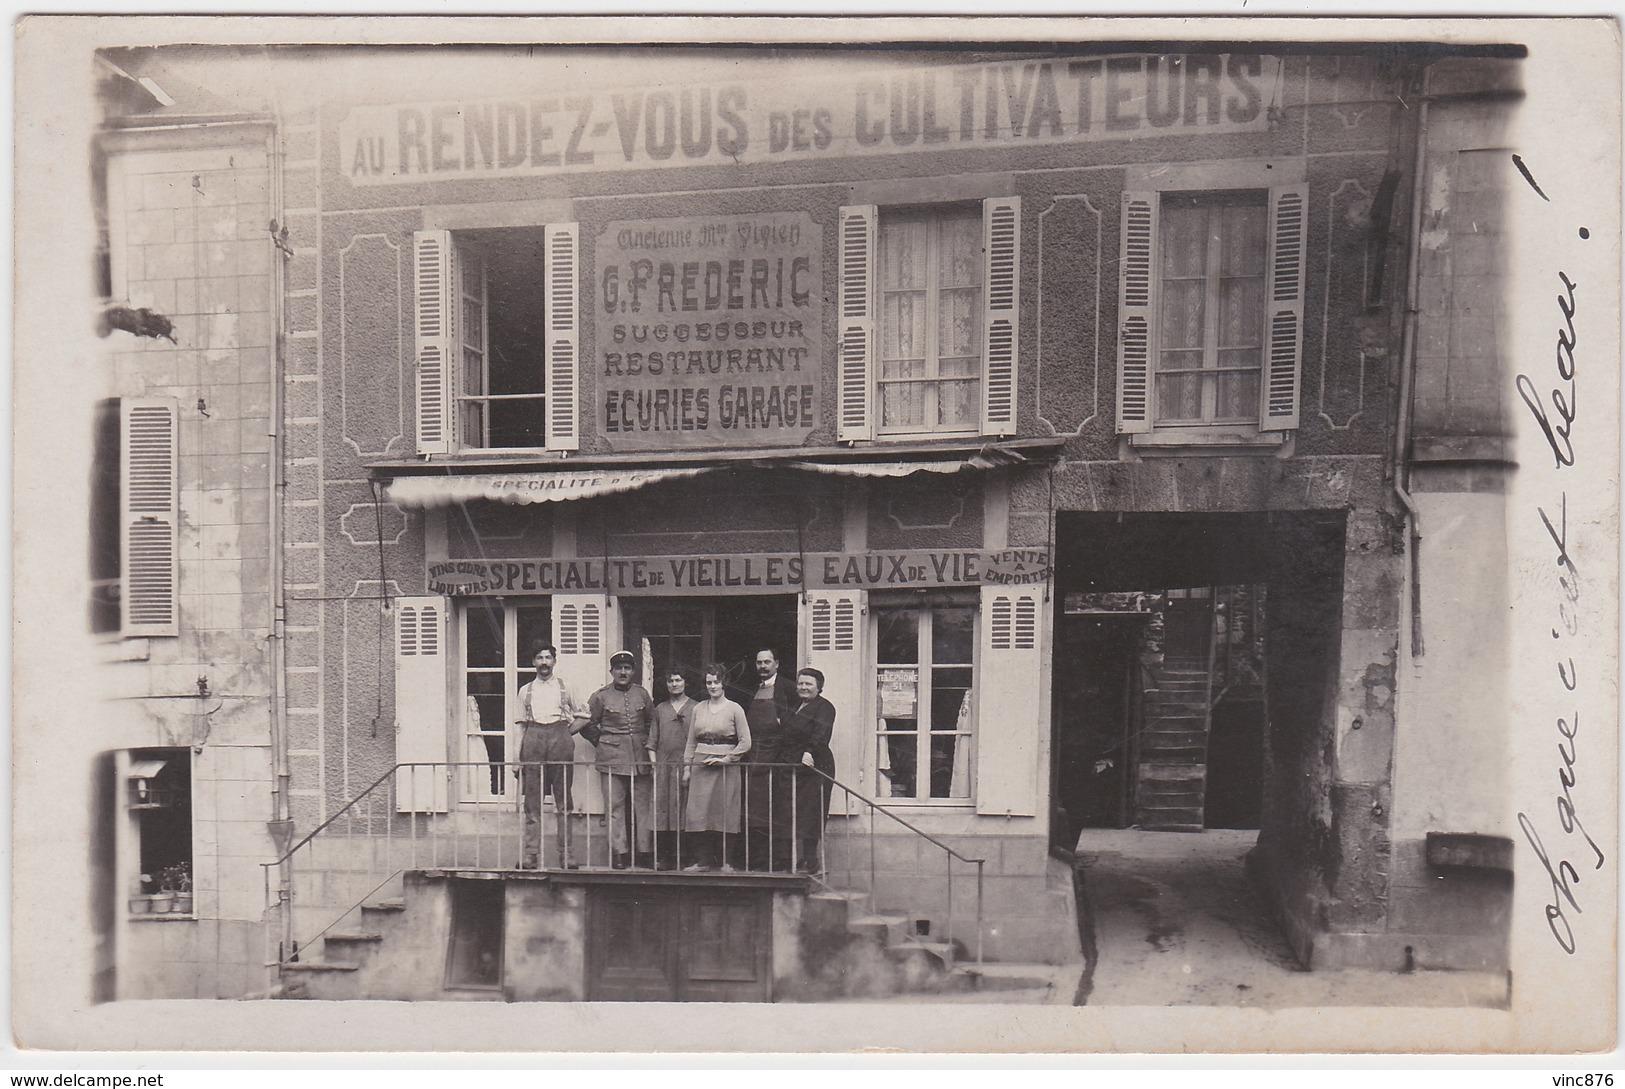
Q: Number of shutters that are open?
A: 11